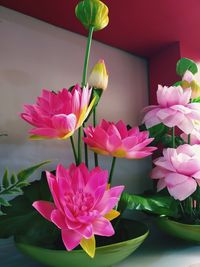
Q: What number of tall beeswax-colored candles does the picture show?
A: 0